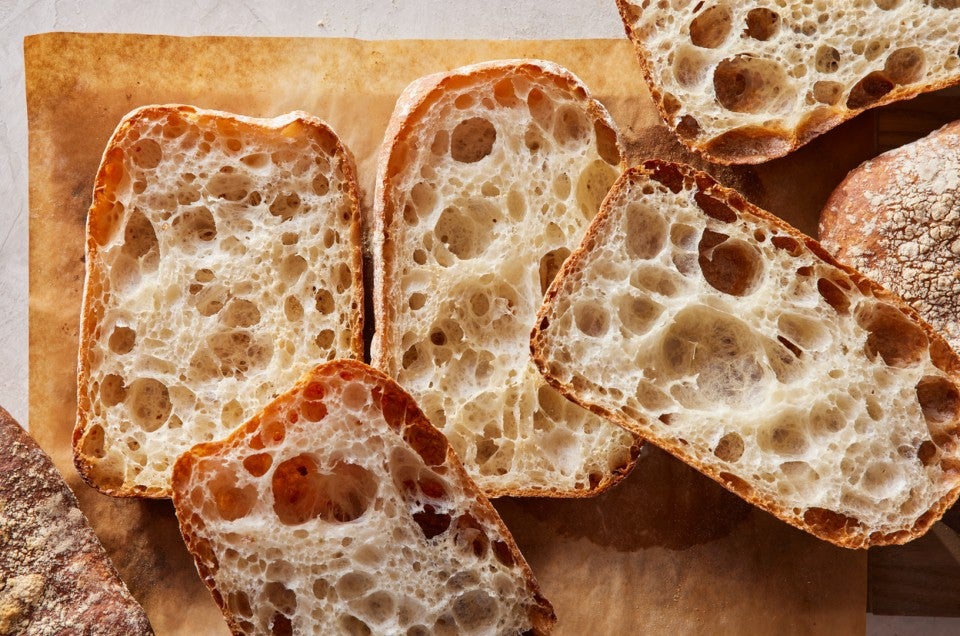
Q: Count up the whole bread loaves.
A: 2